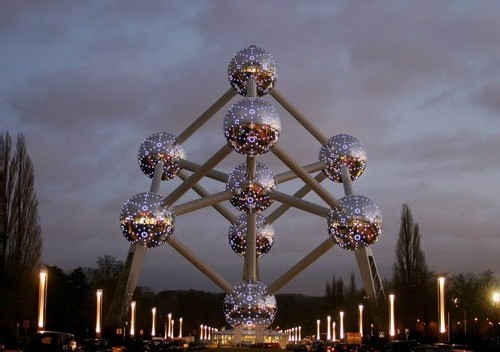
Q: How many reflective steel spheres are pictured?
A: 9